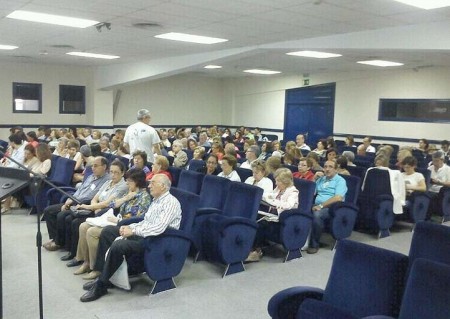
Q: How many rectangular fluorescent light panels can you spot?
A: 9